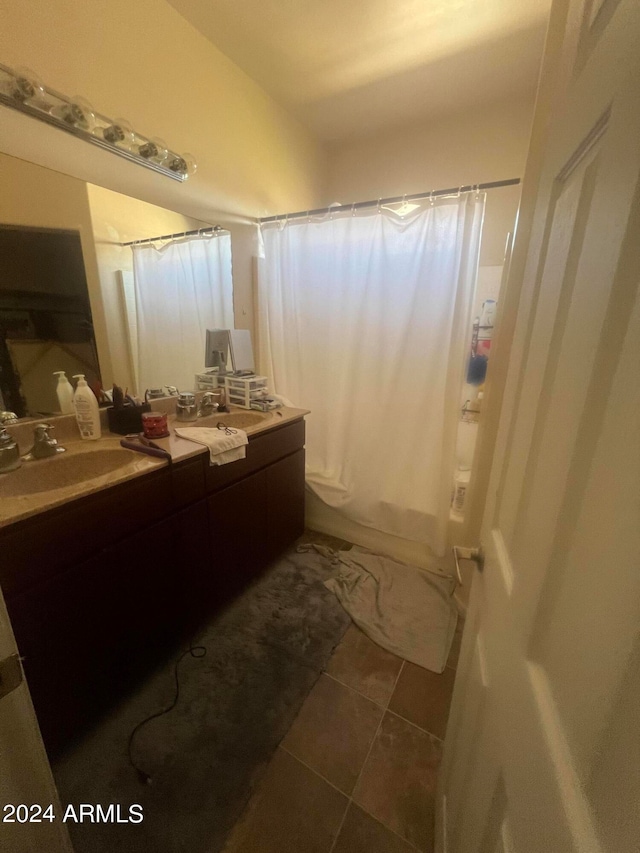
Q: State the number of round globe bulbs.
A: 5